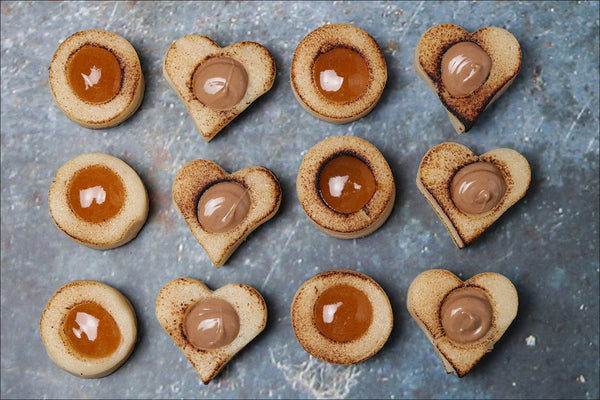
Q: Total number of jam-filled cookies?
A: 6